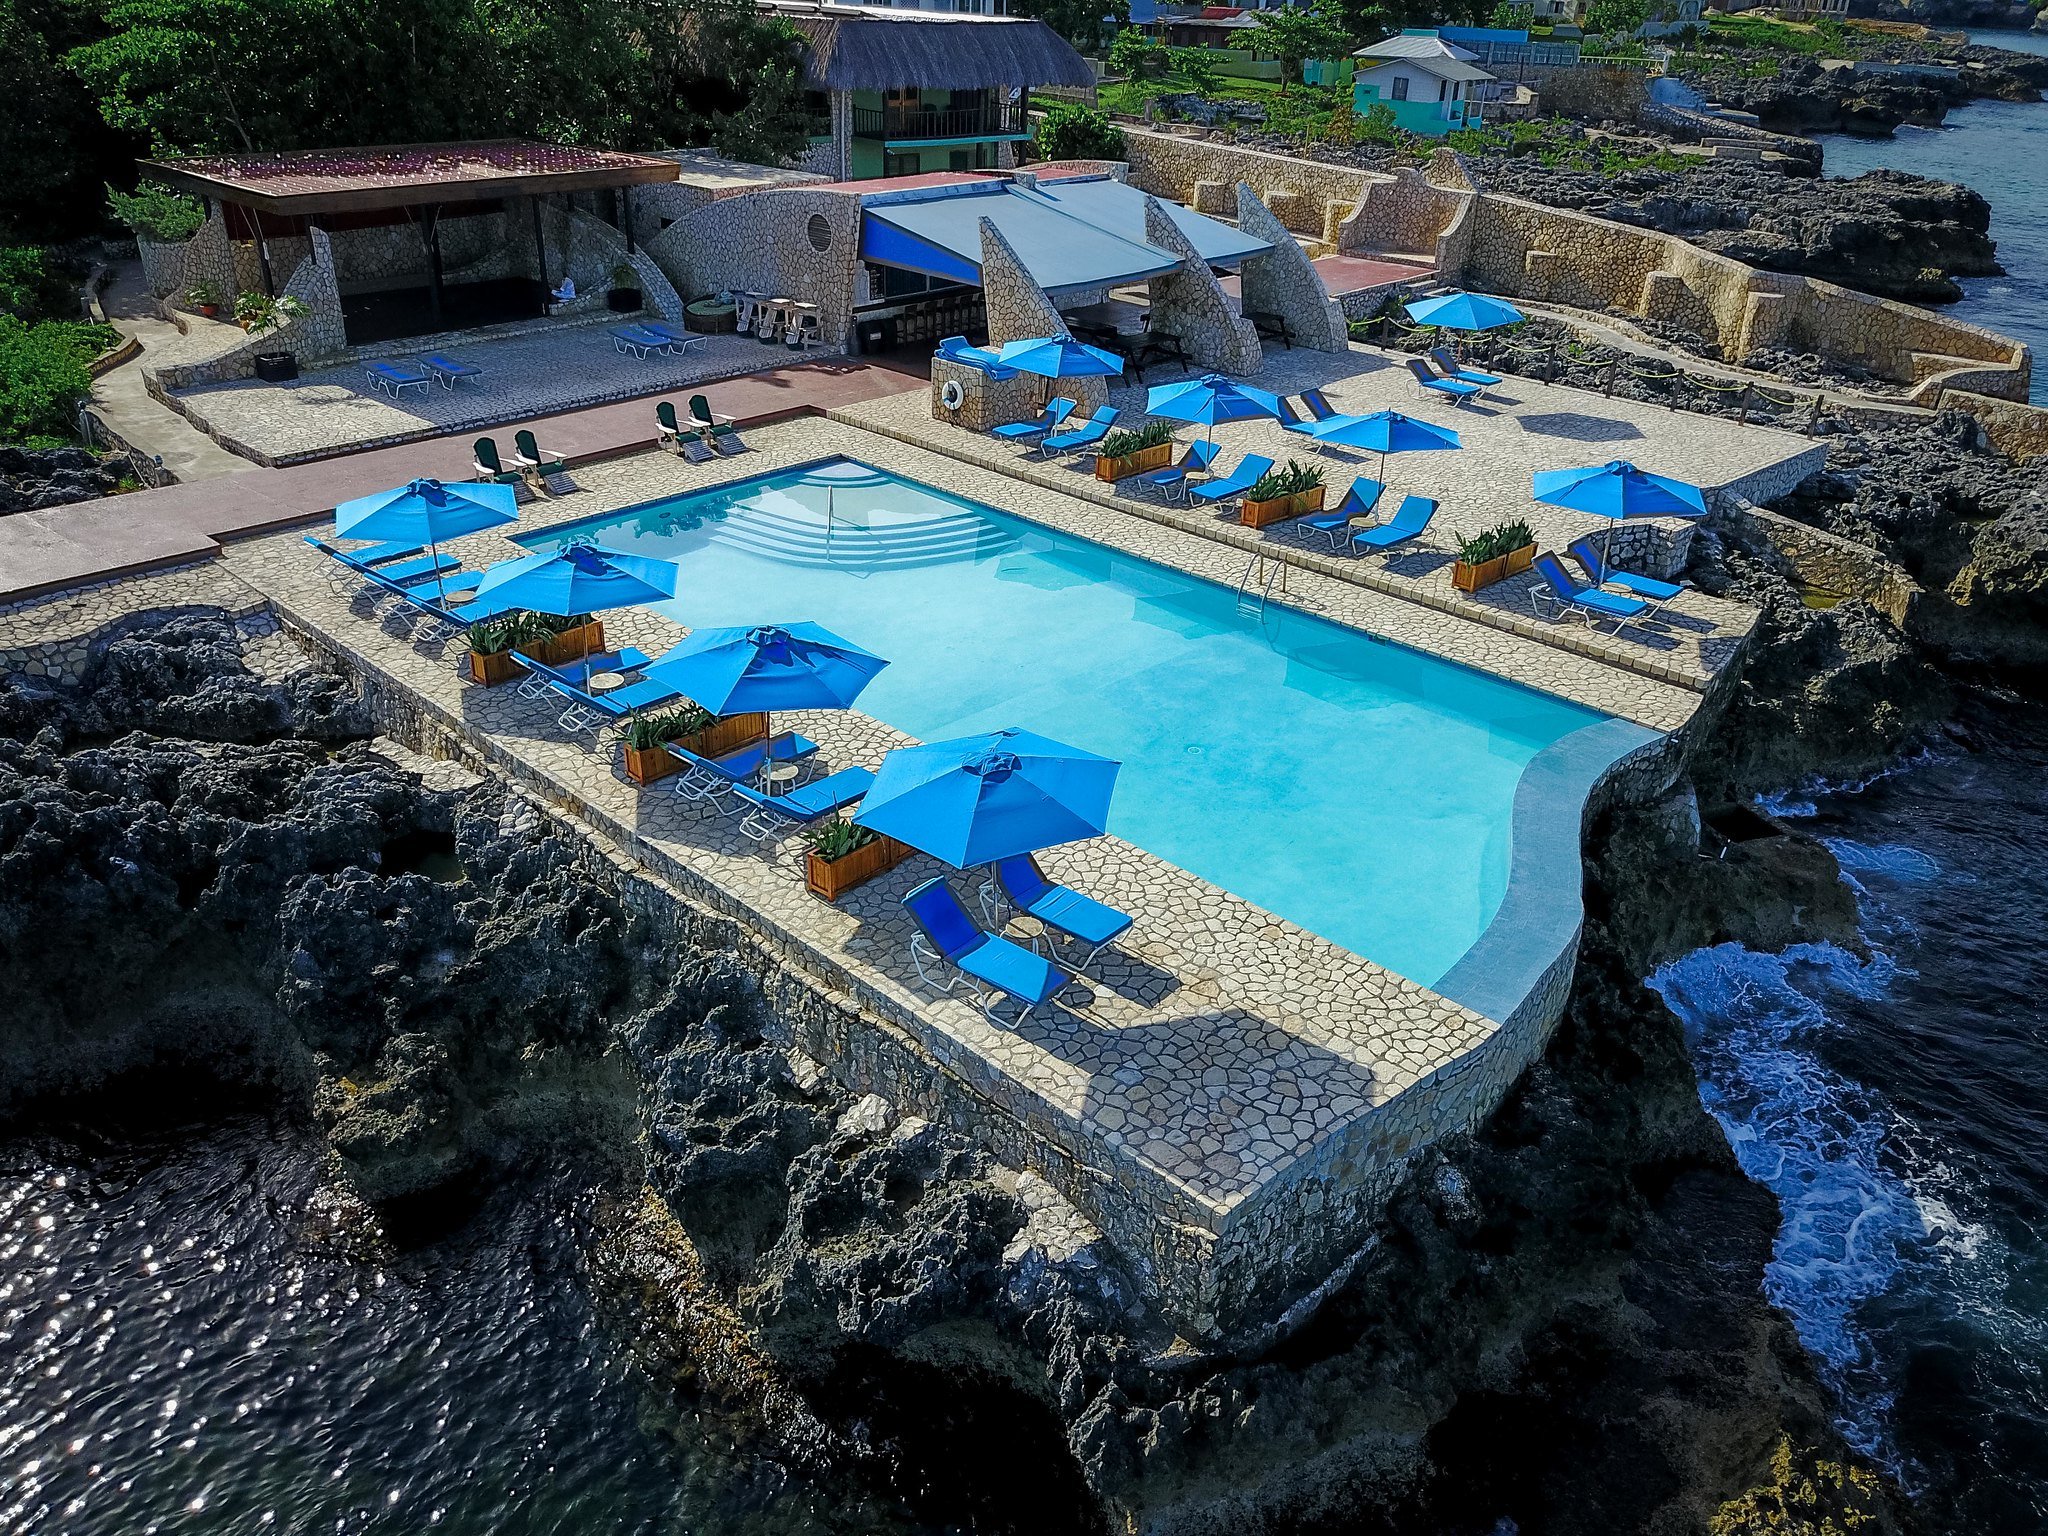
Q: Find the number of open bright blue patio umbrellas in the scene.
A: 9